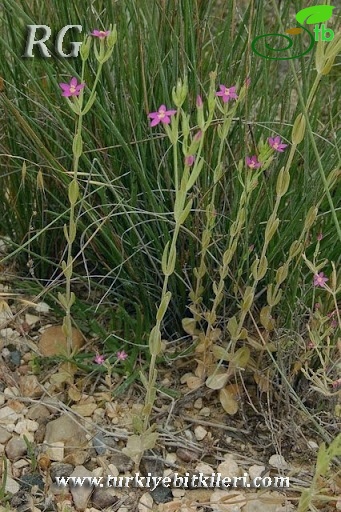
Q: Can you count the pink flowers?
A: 9